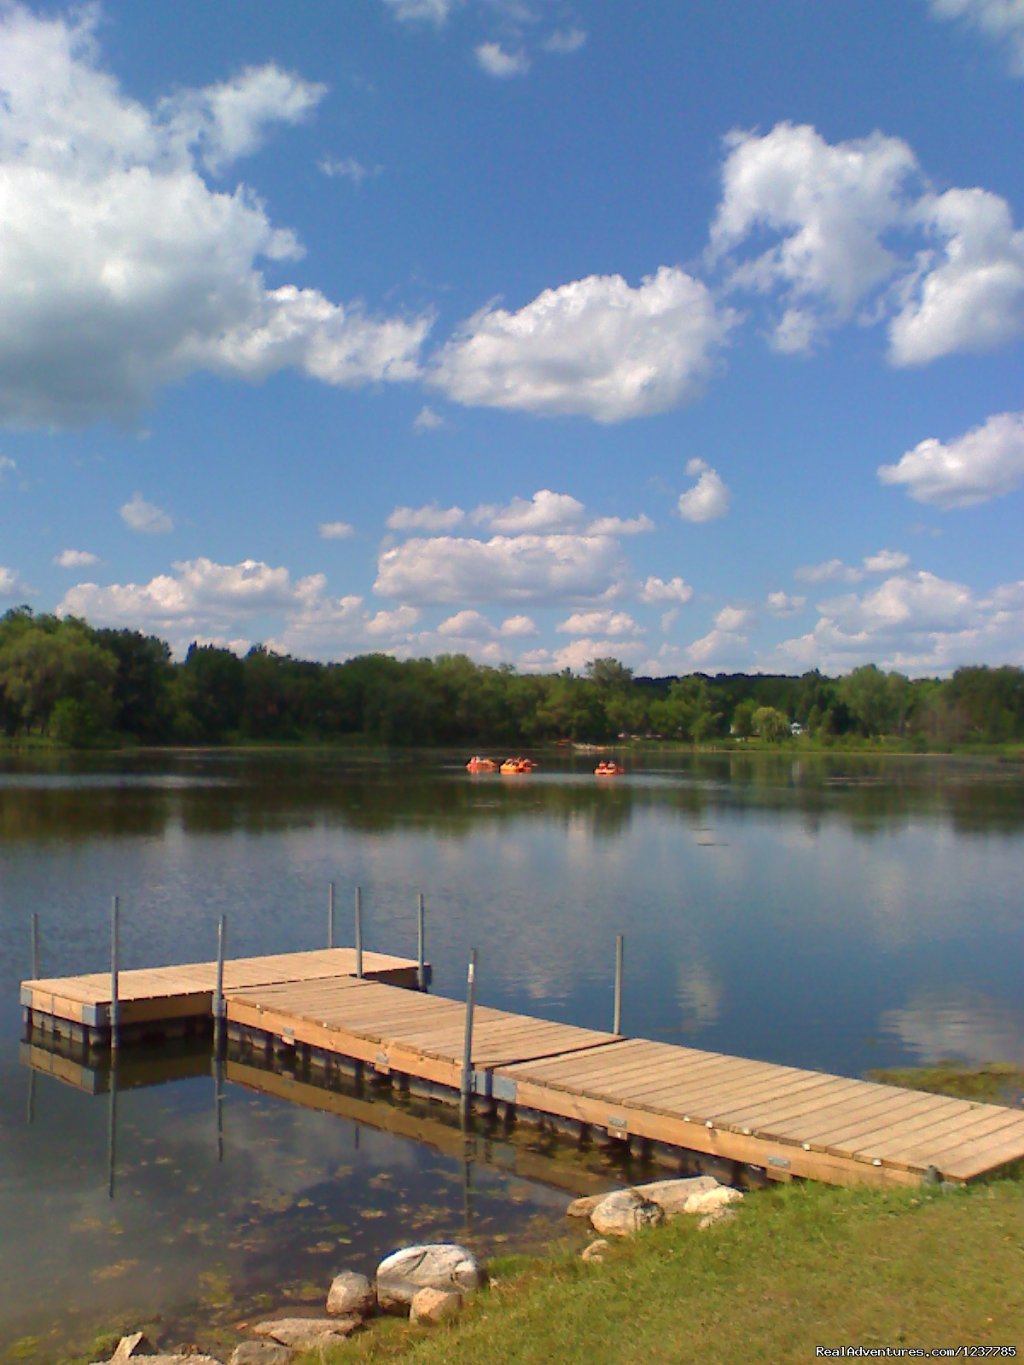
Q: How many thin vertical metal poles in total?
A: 8